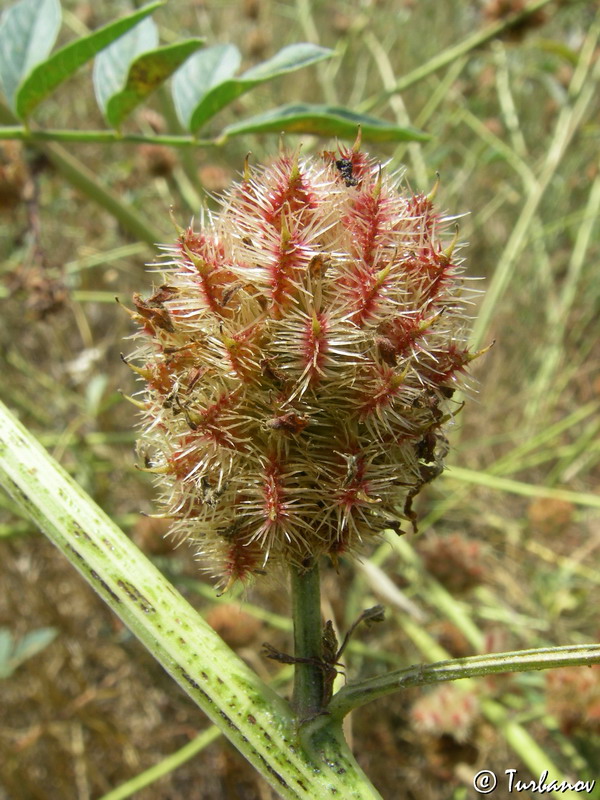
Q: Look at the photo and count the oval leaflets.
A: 7